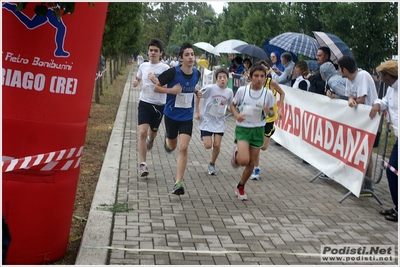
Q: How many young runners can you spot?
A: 5